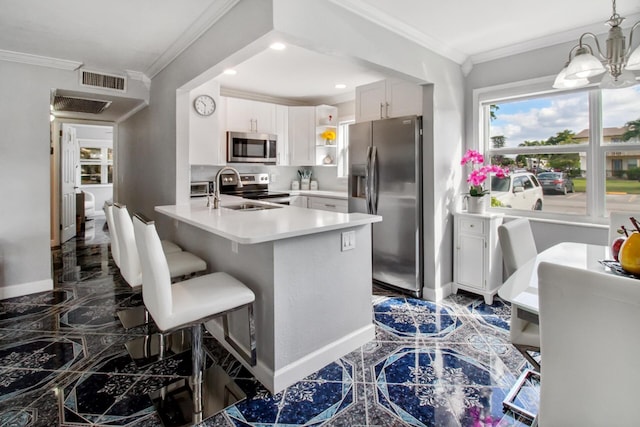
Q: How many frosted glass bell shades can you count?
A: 4